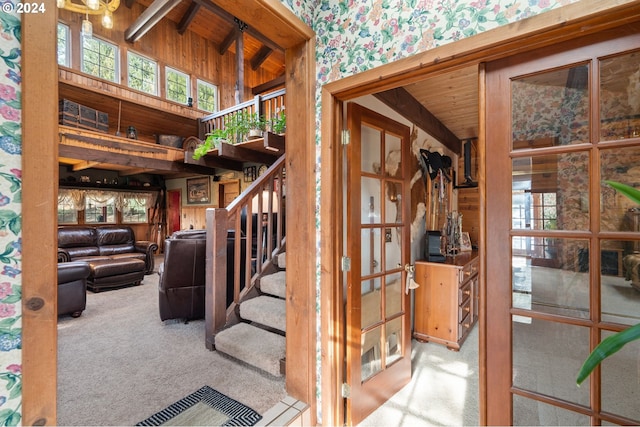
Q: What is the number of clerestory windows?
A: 5